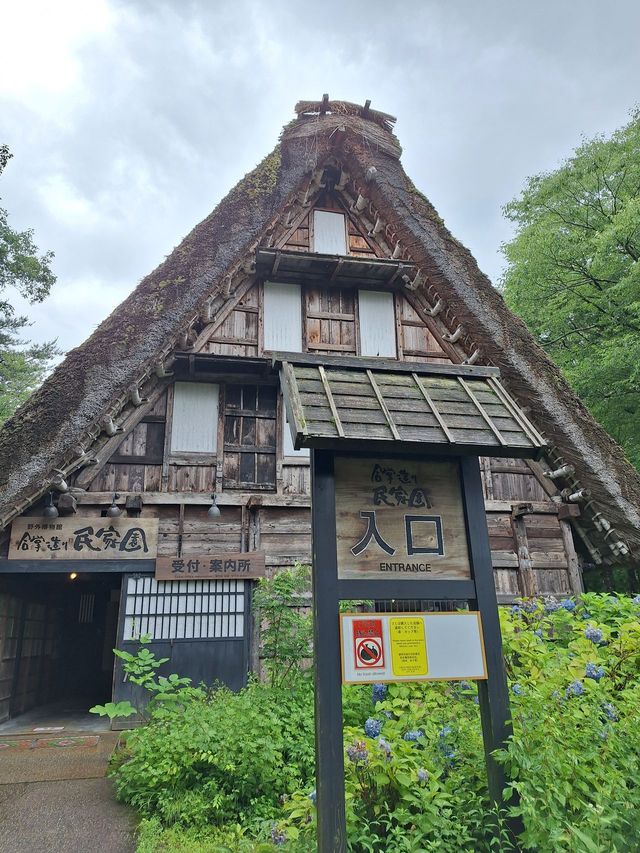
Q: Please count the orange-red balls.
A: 0